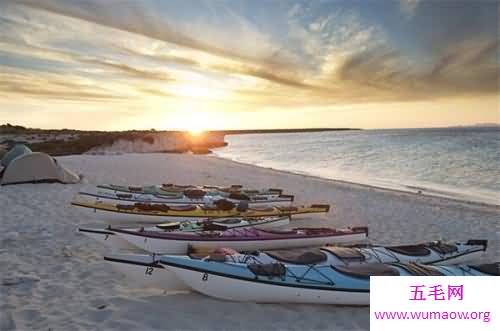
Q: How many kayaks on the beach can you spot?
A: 8